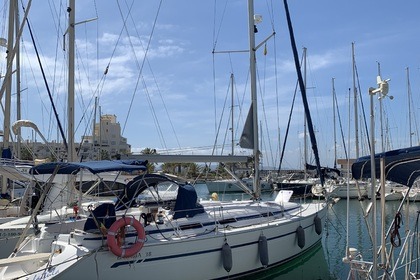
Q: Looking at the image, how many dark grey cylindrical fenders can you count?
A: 4